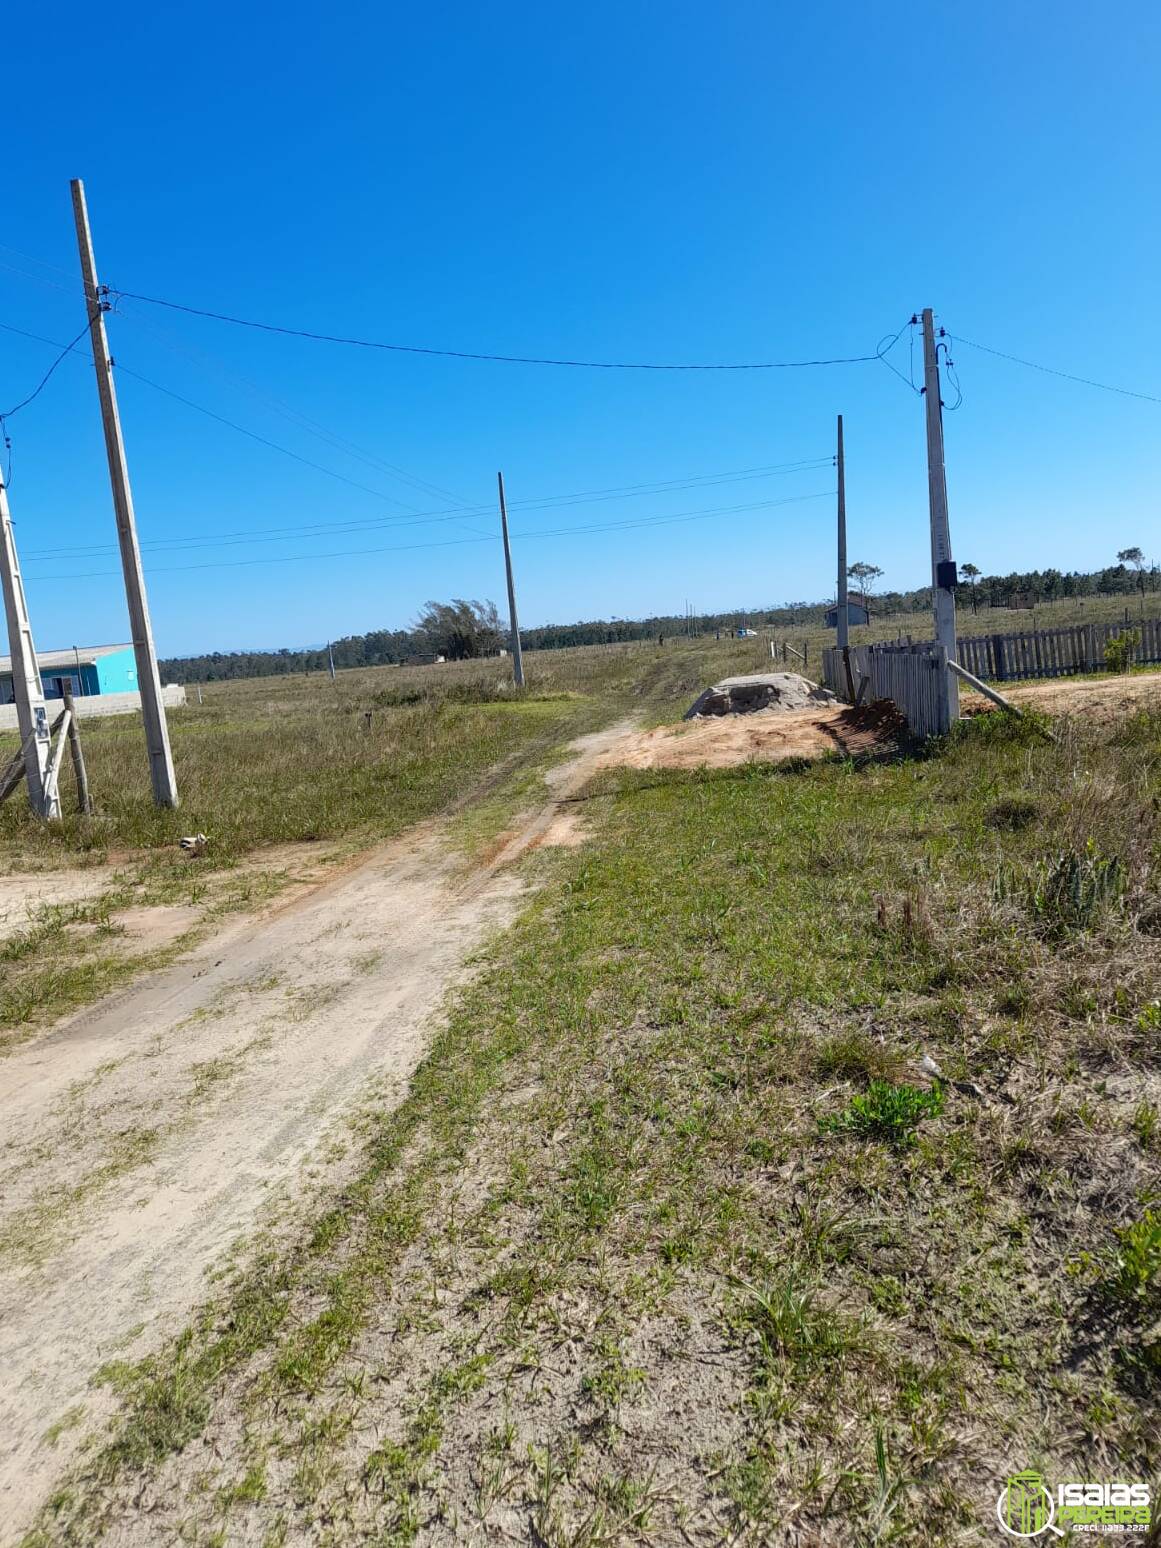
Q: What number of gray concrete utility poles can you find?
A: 5